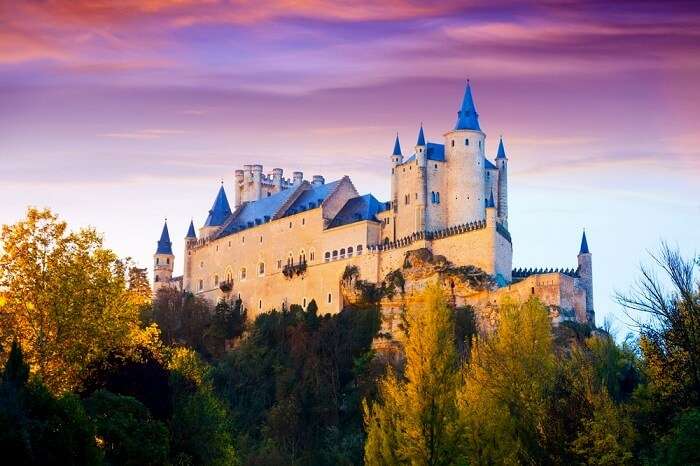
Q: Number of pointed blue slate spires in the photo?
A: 9